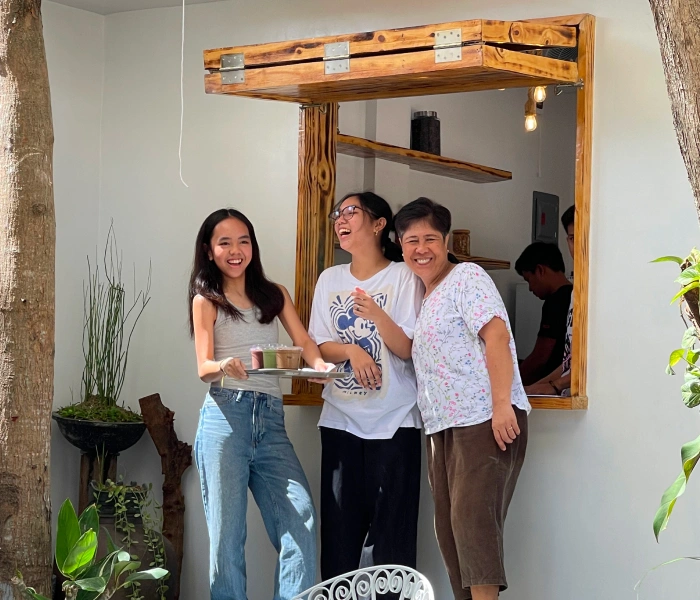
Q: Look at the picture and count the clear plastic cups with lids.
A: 3